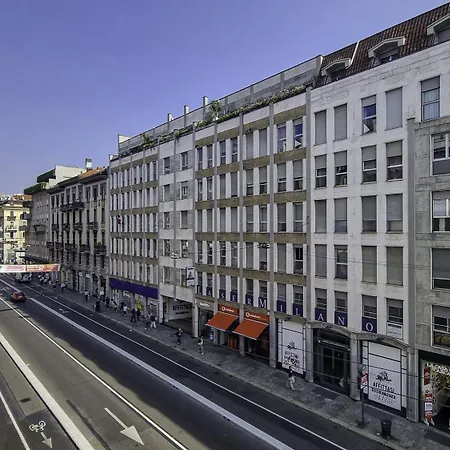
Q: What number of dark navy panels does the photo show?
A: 11